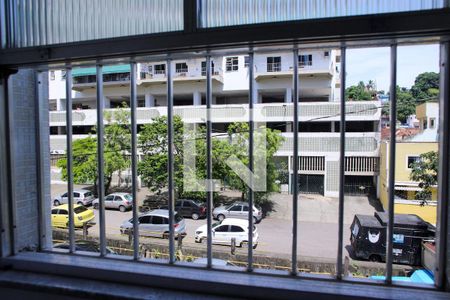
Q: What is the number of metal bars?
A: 9